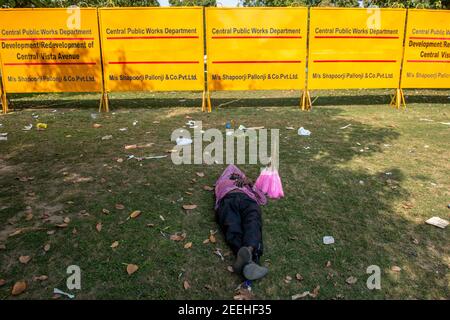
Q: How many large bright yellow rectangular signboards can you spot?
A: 5